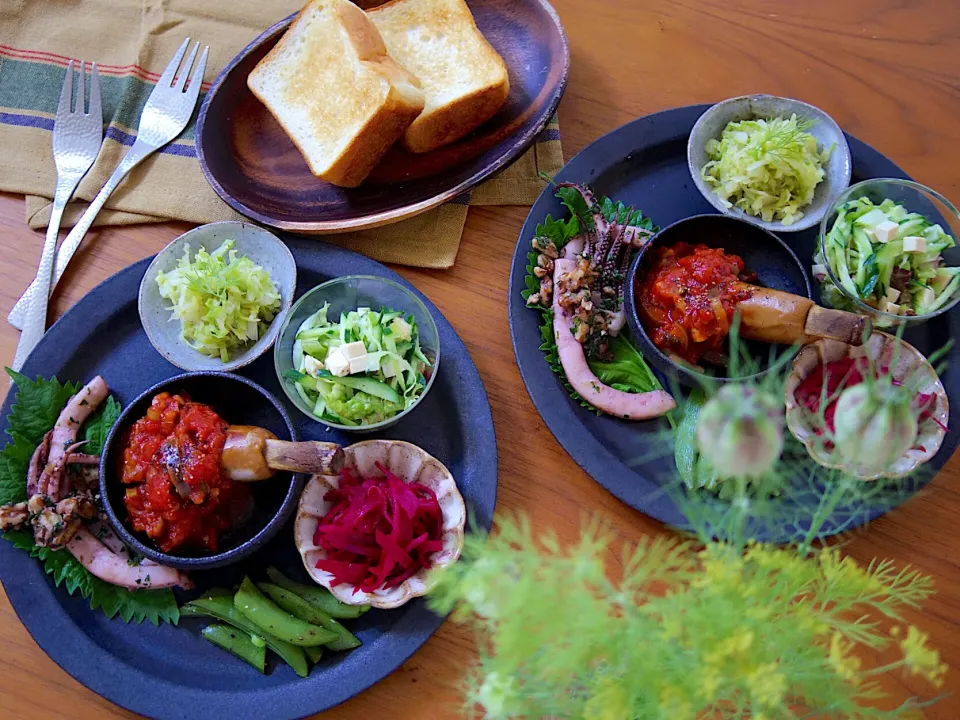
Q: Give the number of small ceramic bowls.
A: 6